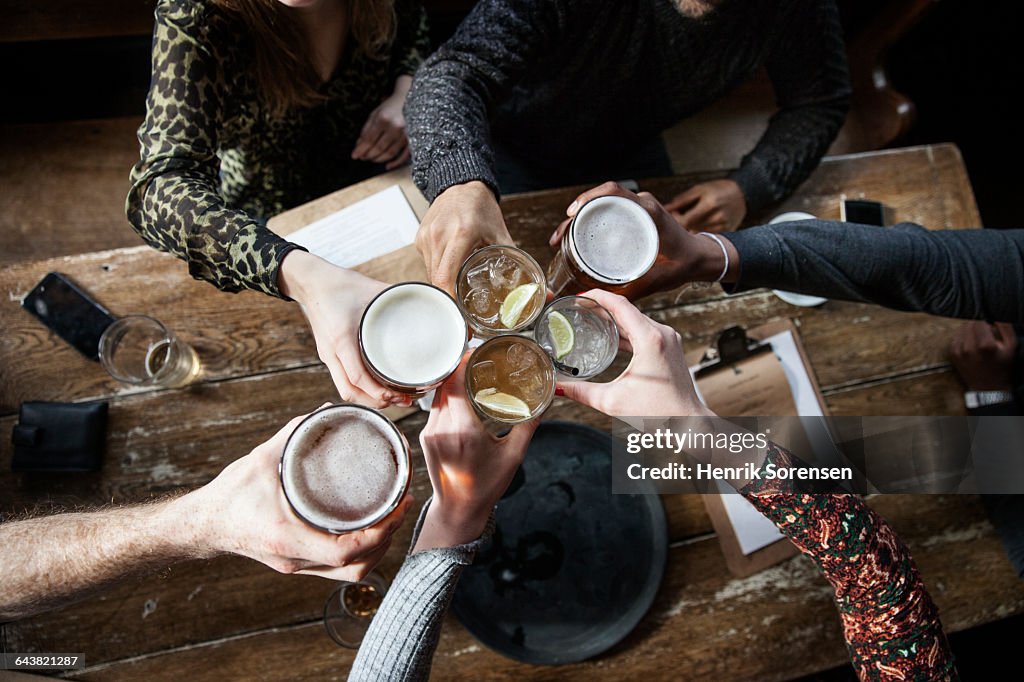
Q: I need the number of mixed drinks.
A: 3